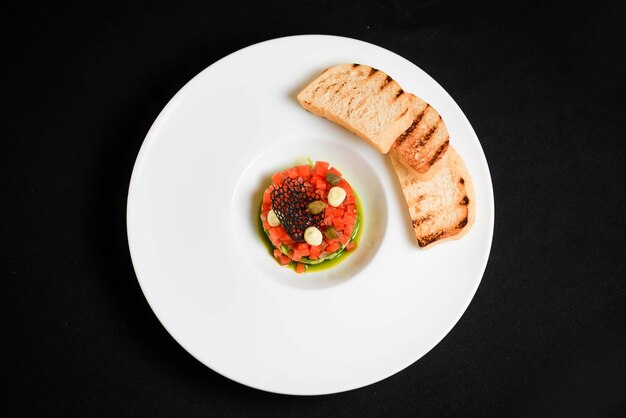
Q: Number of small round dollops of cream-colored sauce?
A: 3